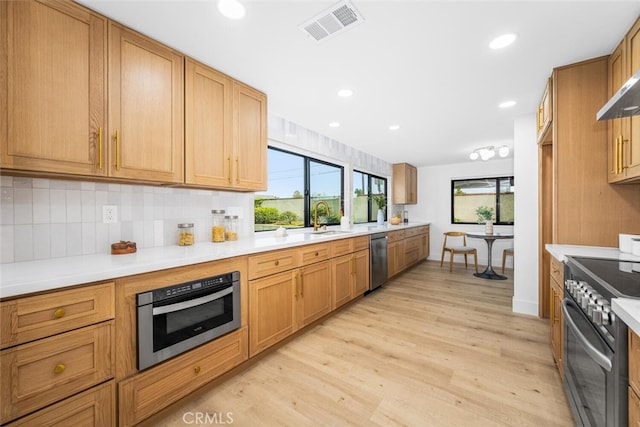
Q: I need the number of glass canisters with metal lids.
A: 3